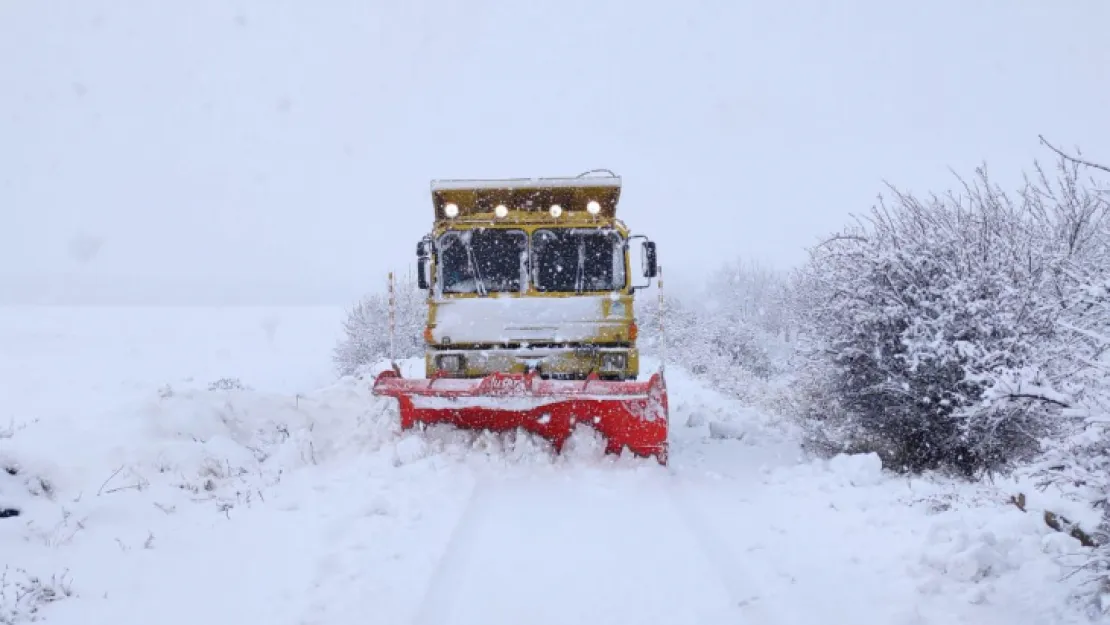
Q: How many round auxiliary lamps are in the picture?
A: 4